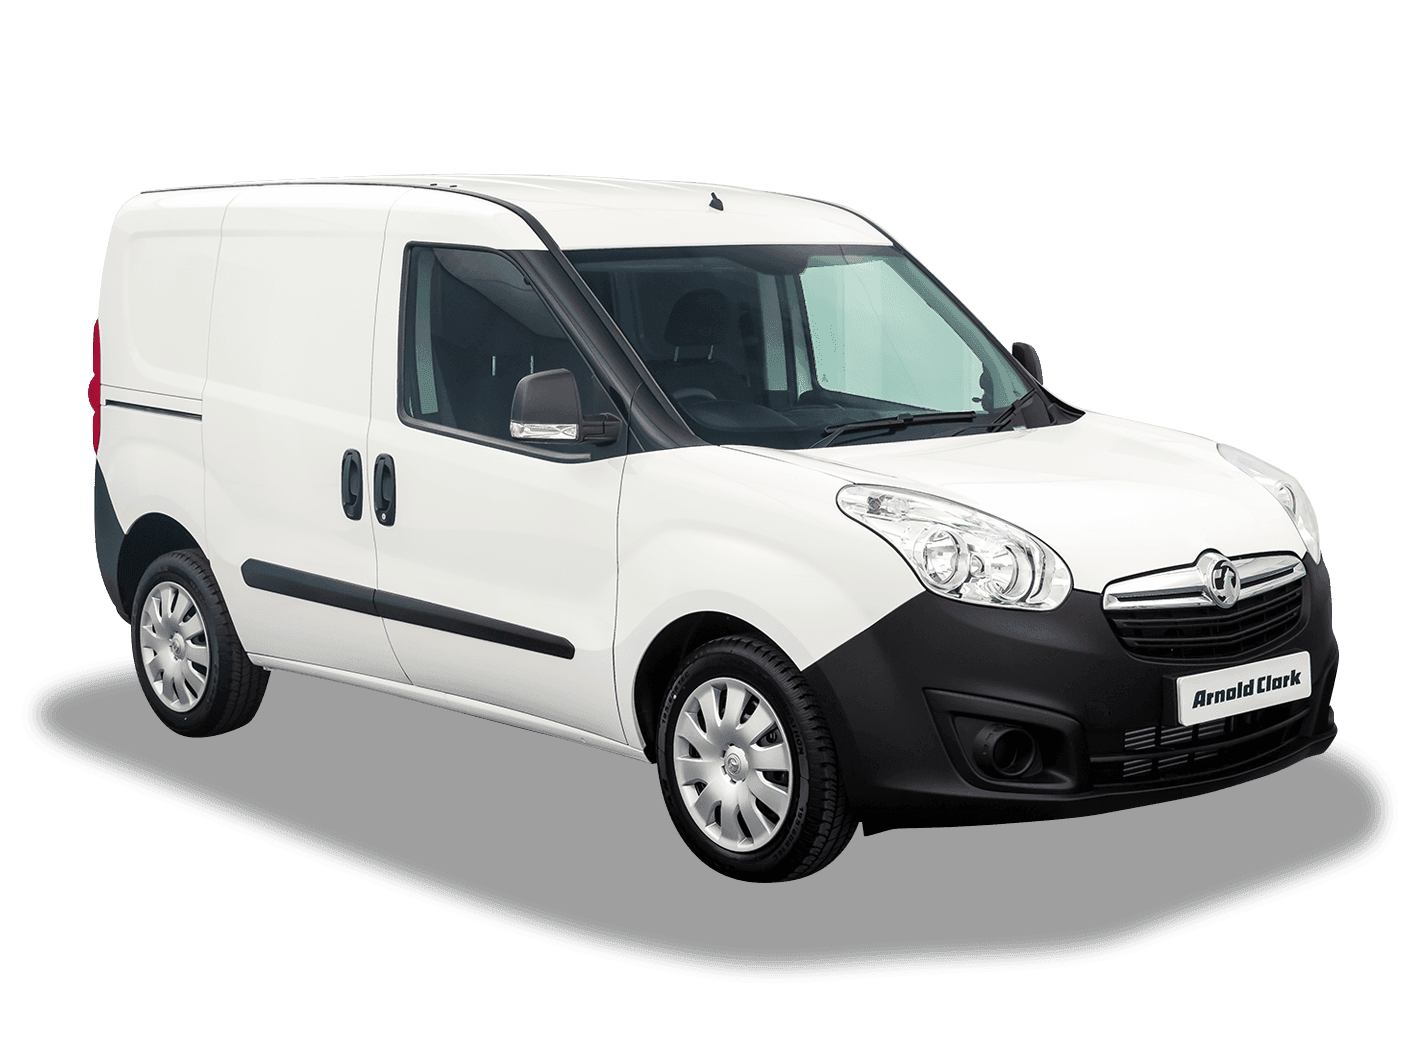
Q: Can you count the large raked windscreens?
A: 1